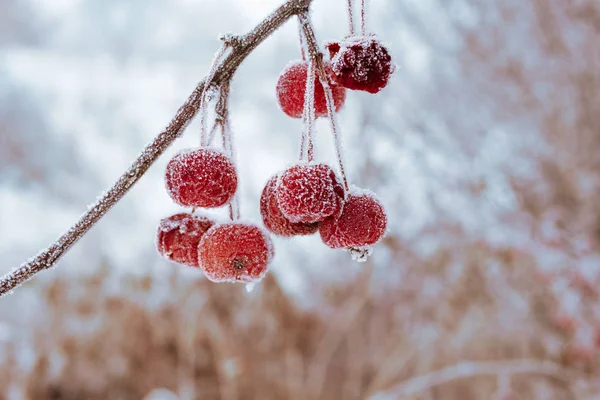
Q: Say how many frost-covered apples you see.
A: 8